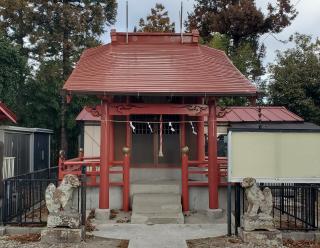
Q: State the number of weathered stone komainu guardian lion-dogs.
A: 2